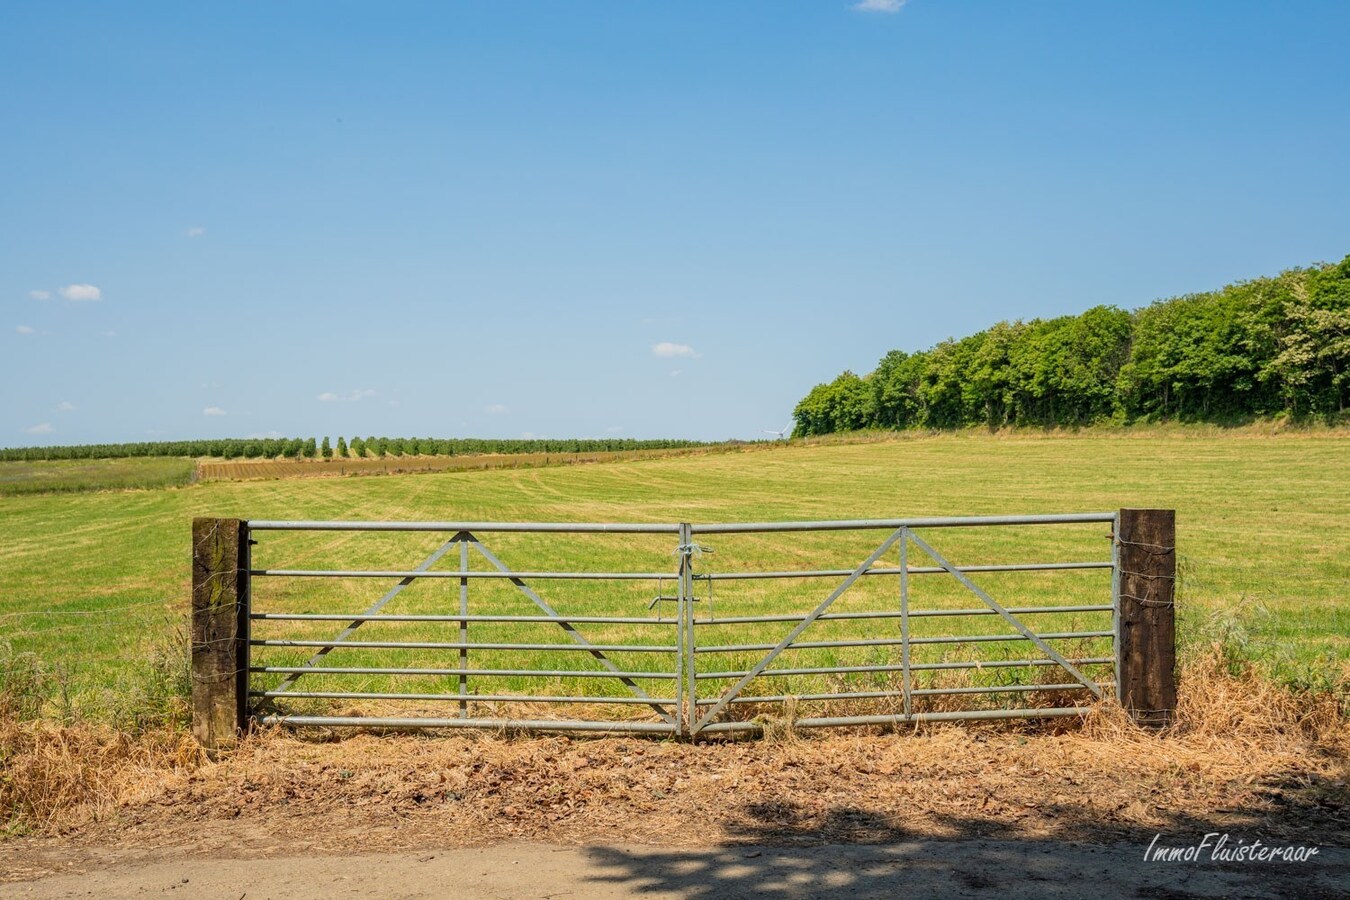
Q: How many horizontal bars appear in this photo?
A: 14